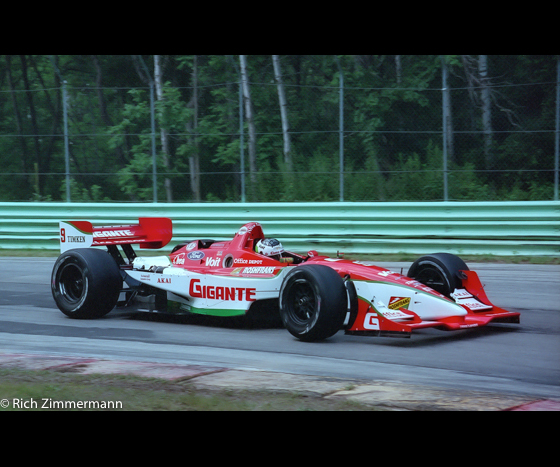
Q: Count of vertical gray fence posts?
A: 6